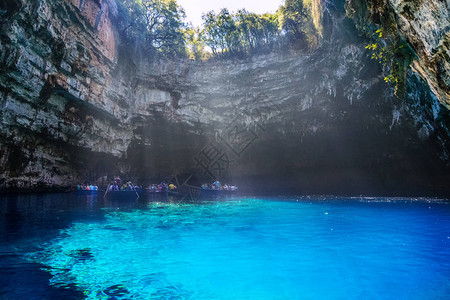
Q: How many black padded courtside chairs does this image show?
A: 0